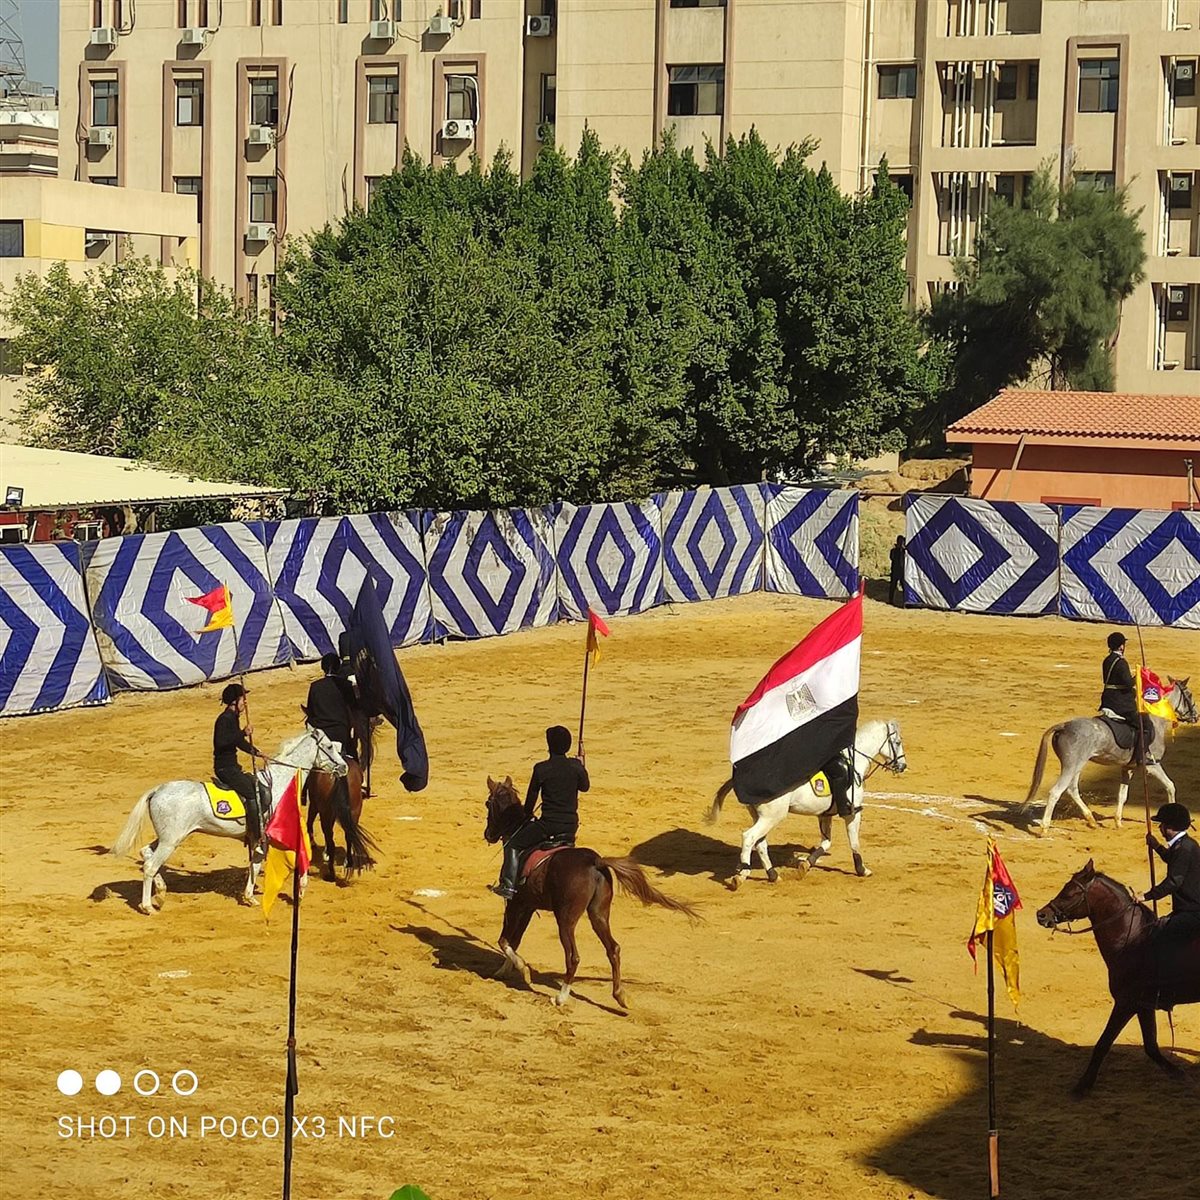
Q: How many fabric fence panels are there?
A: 9